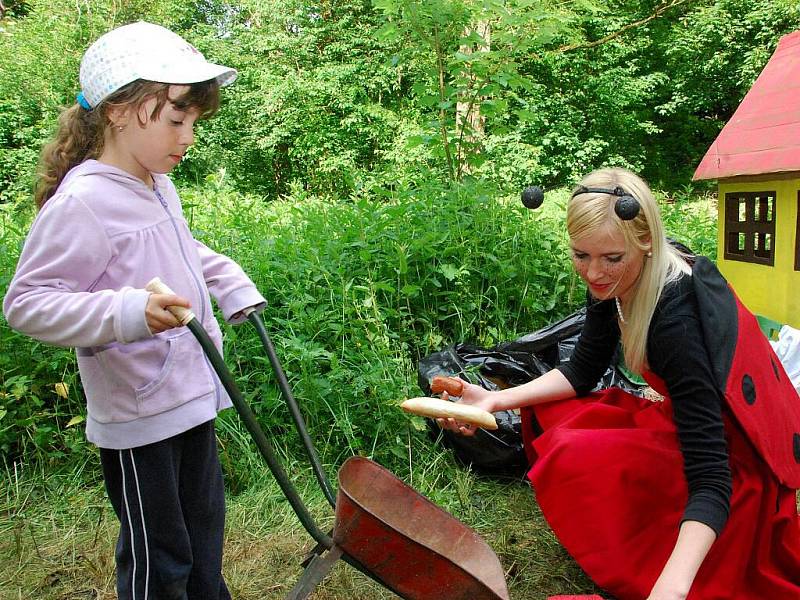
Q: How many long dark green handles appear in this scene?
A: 2